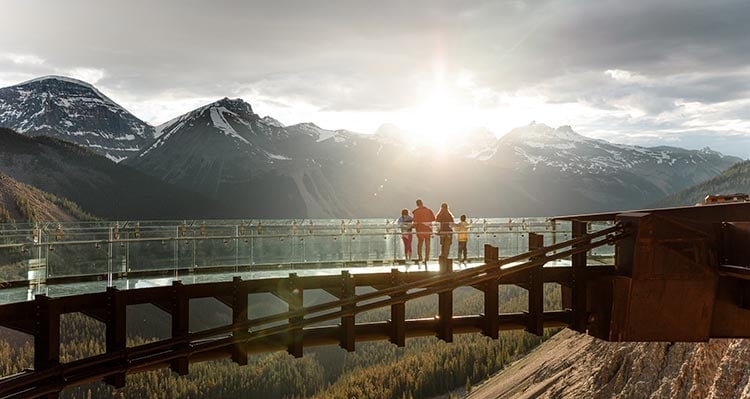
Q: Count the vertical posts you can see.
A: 11